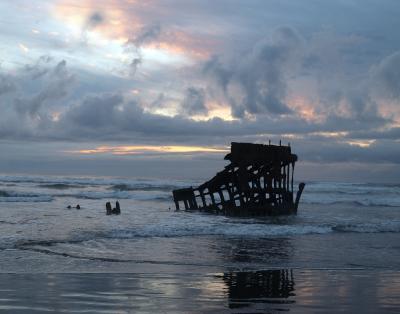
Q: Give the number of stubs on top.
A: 3